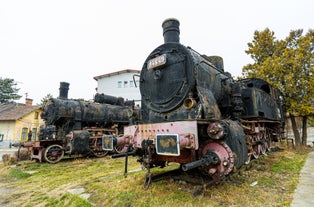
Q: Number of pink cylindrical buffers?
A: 2